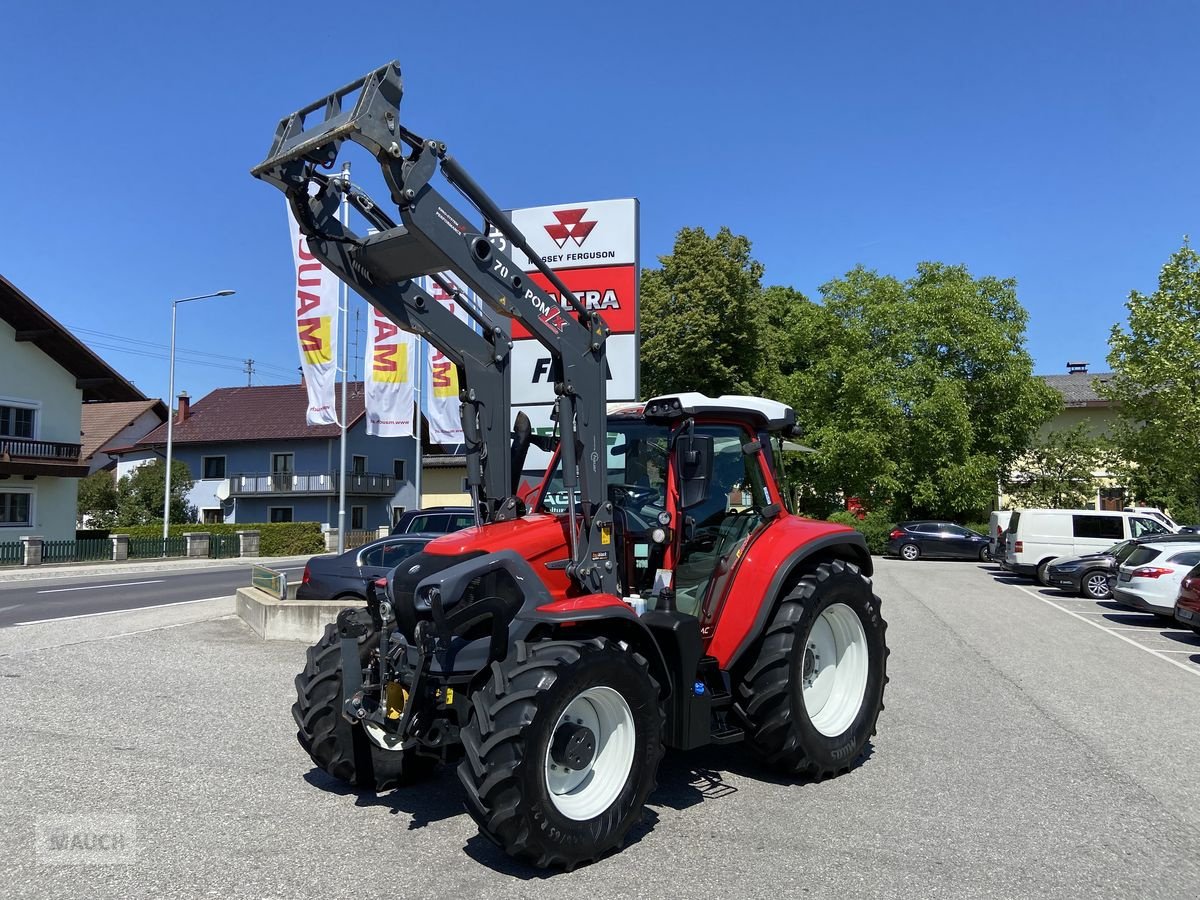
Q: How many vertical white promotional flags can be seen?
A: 3